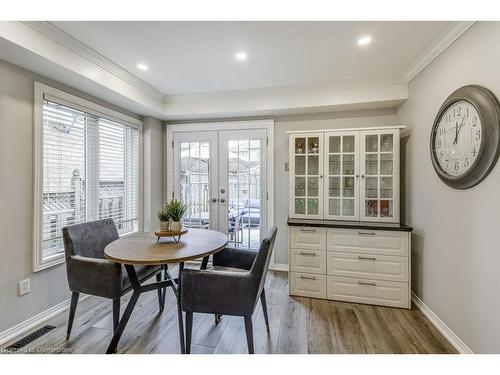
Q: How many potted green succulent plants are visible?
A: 2